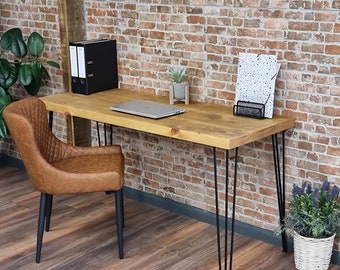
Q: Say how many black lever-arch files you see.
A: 2